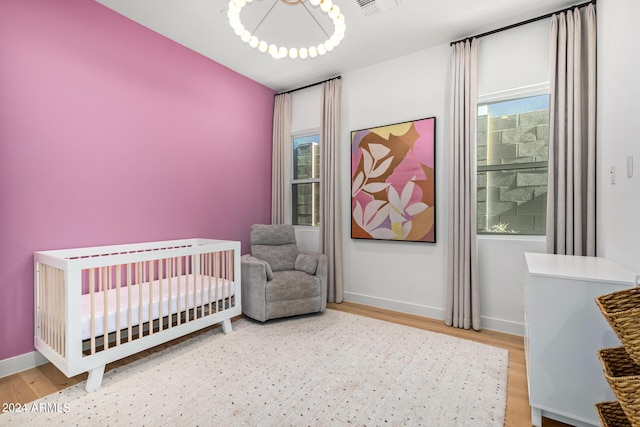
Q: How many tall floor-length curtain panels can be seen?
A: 4